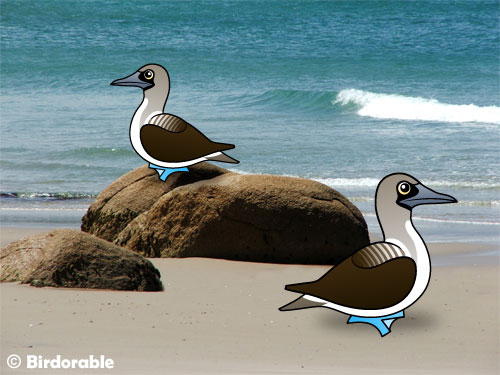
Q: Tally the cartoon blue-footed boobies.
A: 2